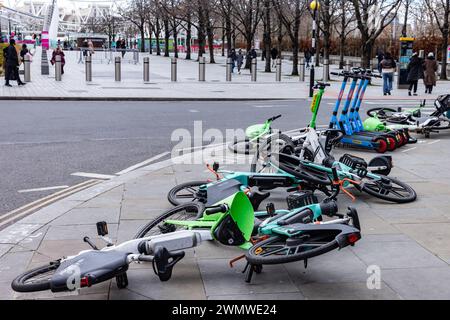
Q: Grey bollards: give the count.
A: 13